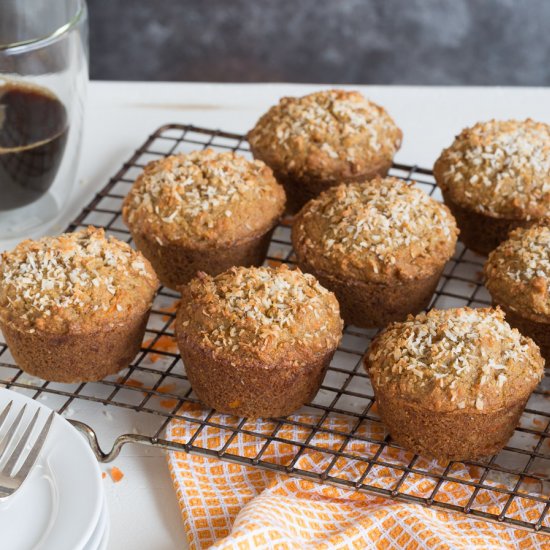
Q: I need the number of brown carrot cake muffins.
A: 8